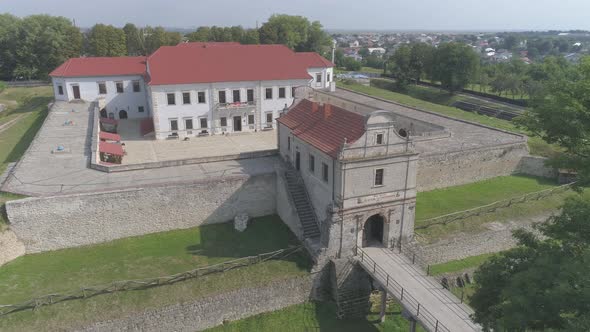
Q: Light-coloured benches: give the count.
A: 3